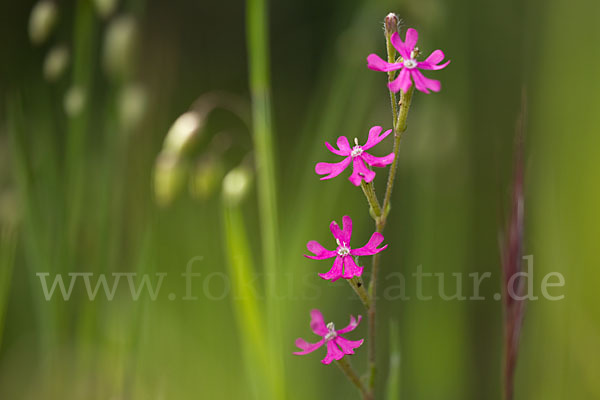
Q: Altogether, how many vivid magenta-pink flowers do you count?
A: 4